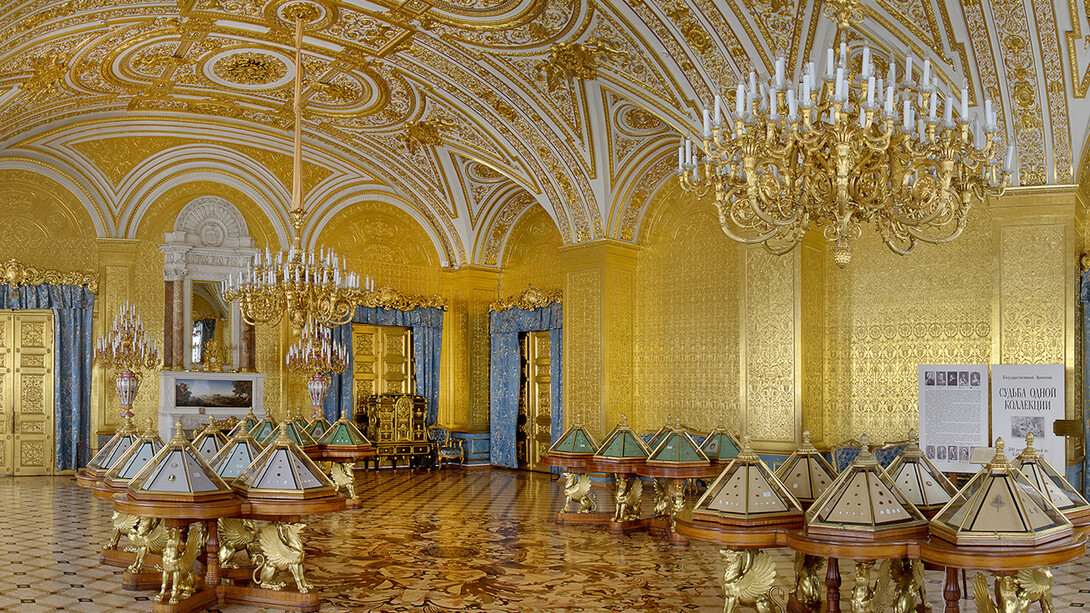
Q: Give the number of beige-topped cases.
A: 6